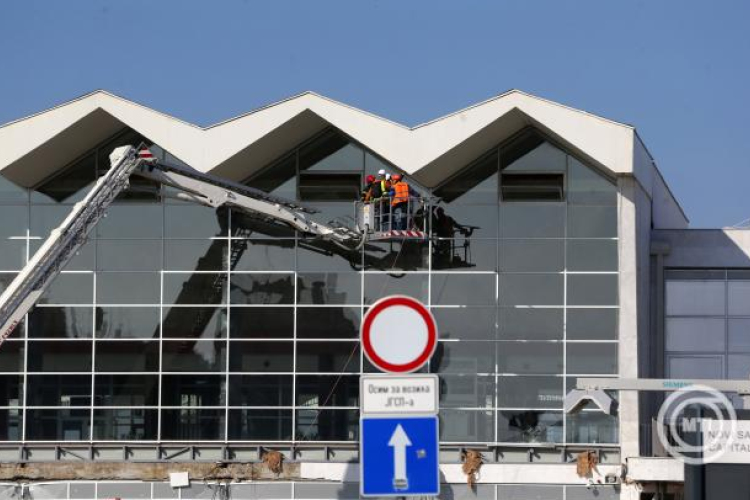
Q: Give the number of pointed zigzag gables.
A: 3